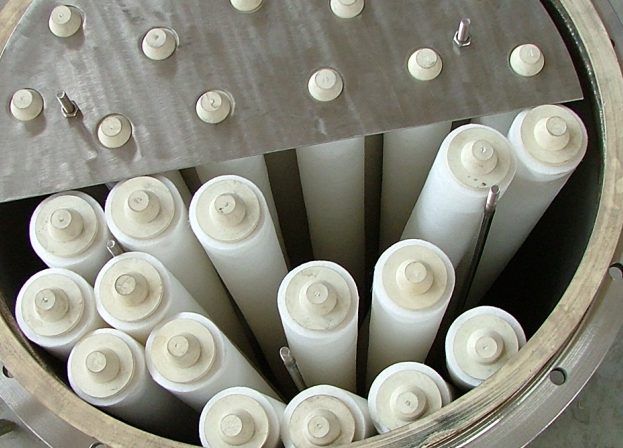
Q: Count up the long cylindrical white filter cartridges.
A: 15